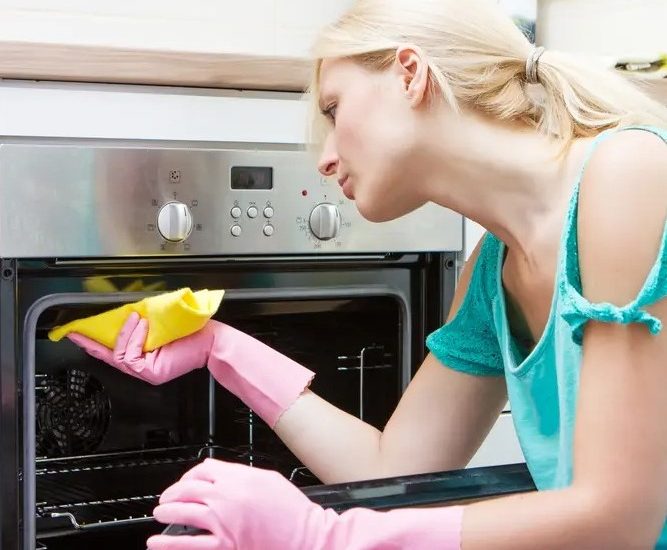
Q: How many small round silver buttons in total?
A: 5